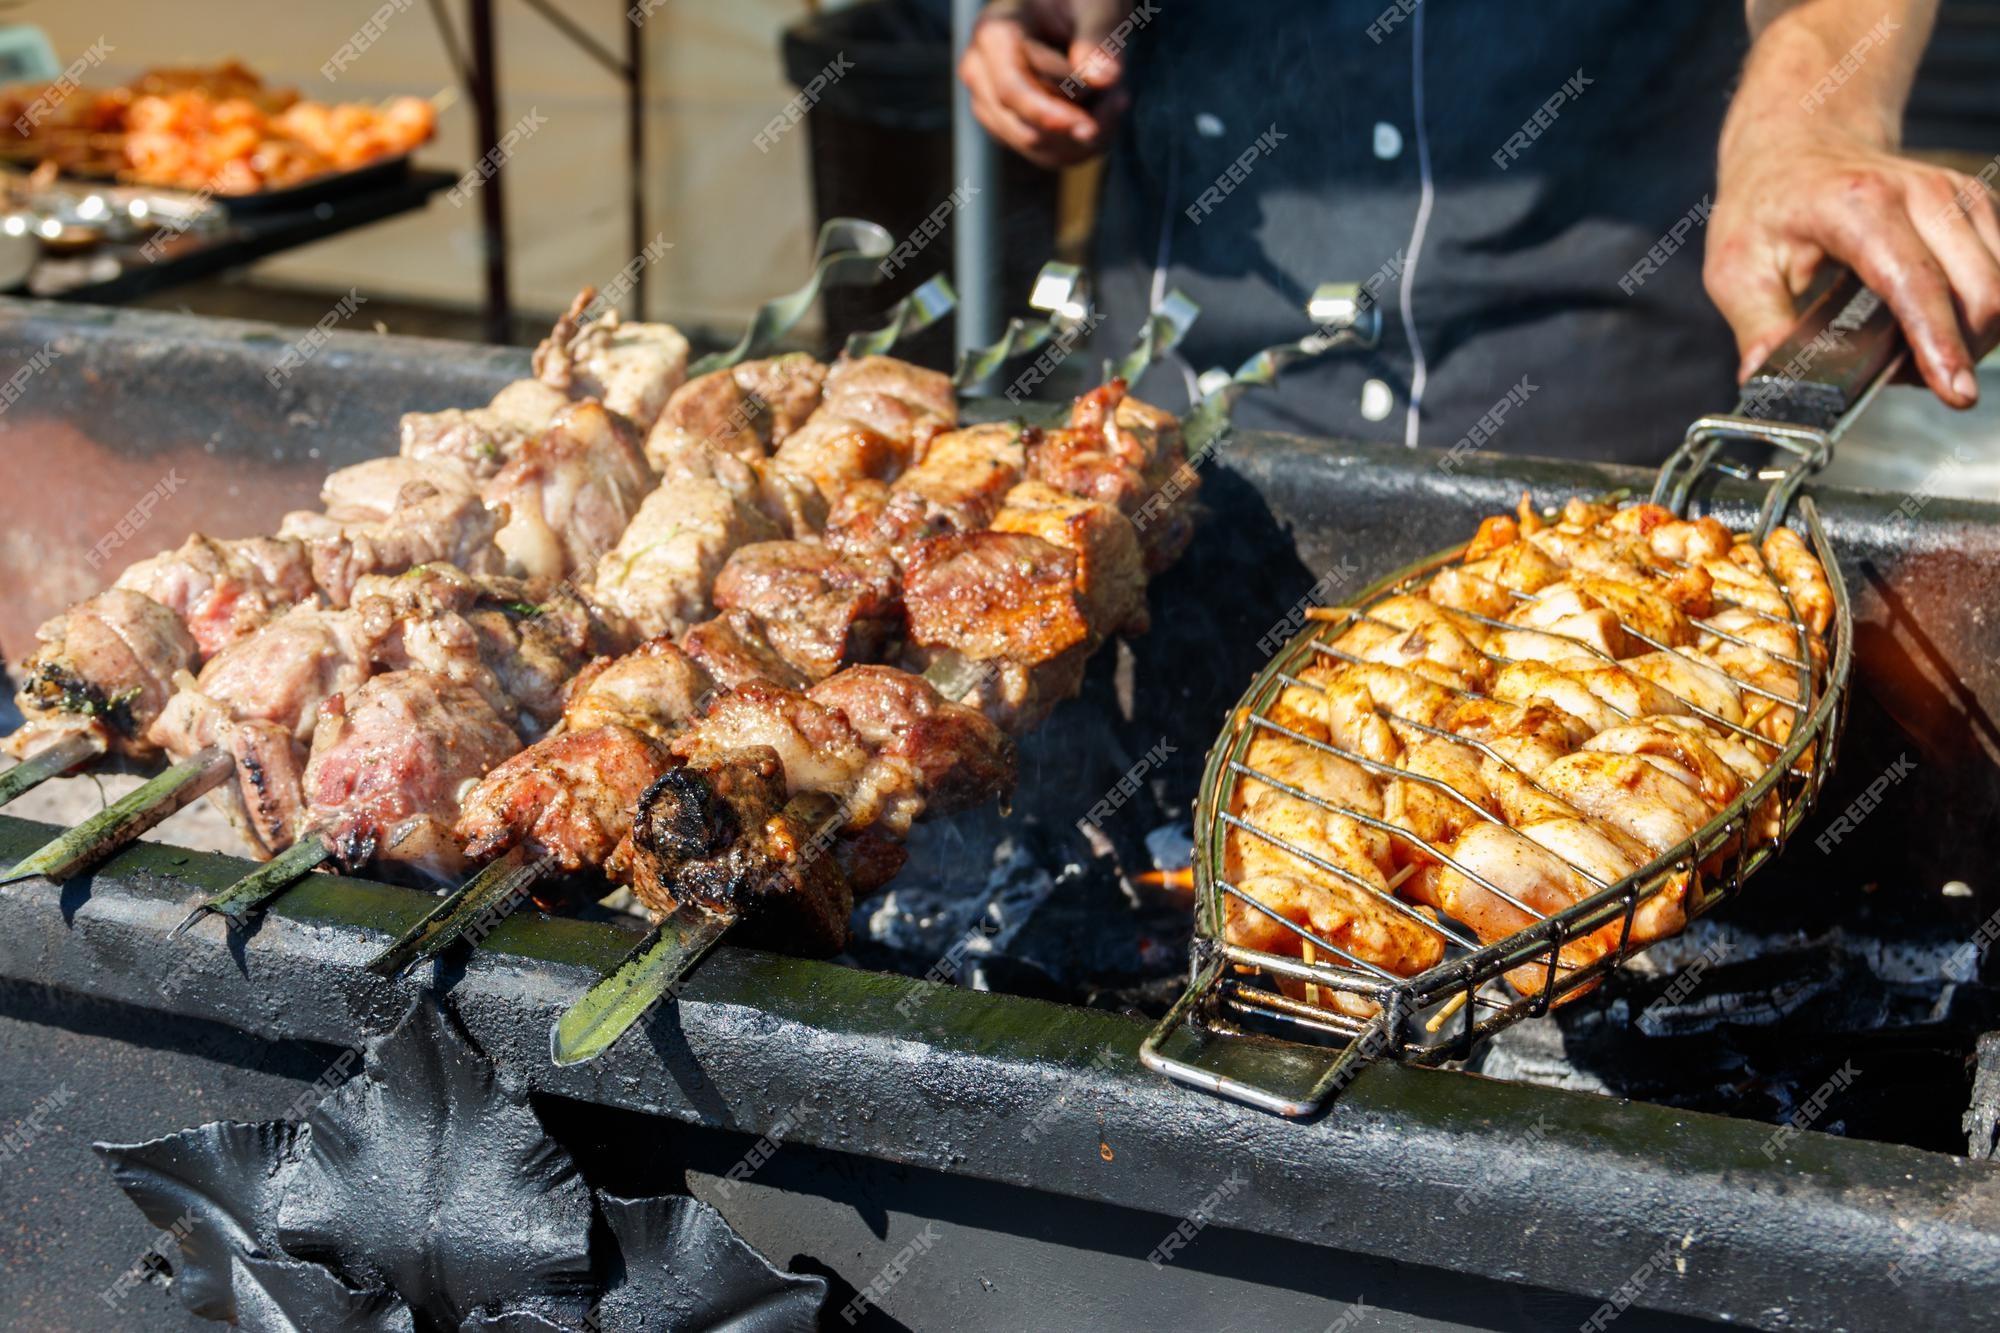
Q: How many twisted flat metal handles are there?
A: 5